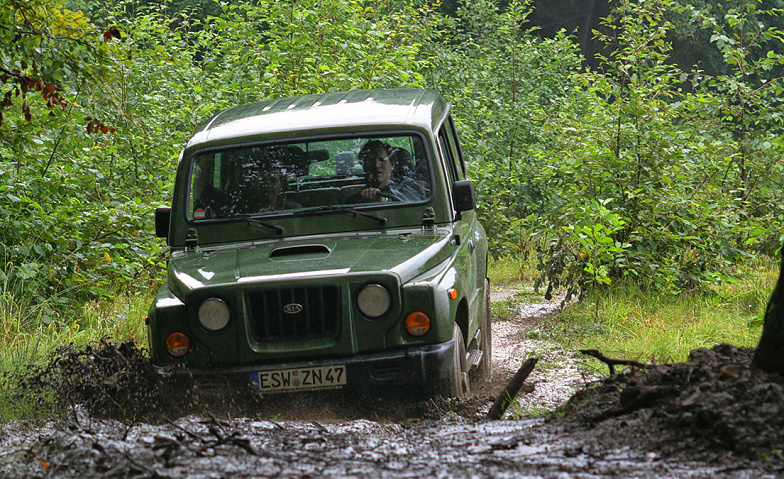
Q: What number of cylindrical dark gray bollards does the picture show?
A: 0